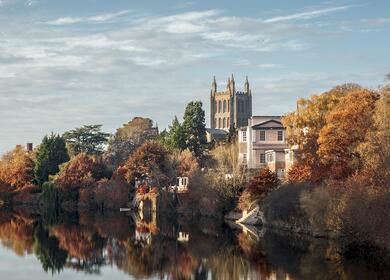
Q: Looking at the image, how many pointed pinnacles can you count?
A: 4